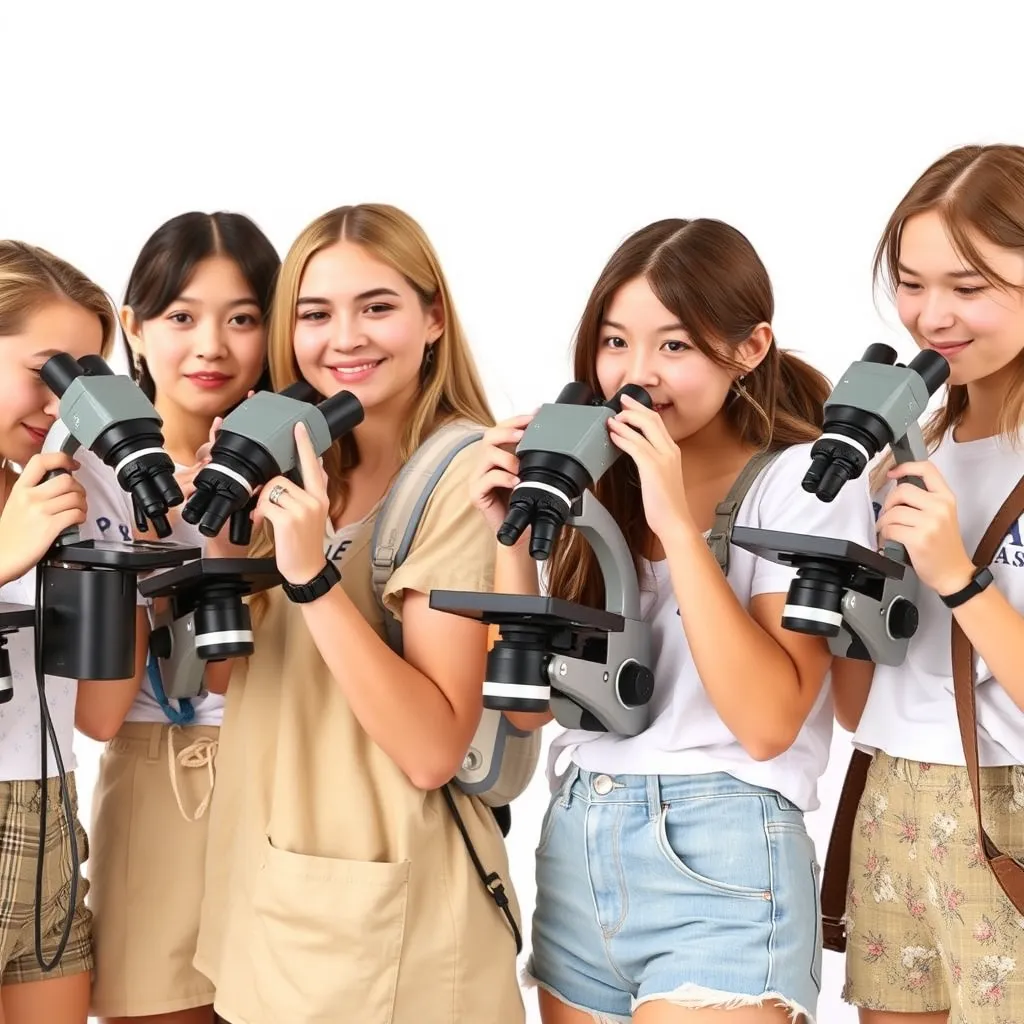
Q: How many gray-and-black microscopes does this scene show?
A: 4